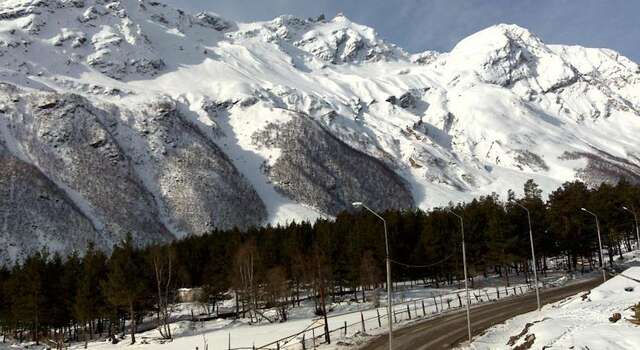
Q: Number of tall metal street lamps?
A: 5